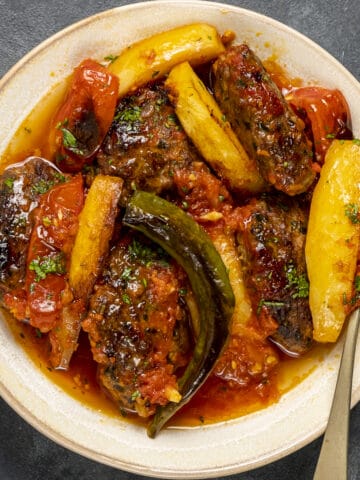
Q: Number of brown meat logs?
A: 5